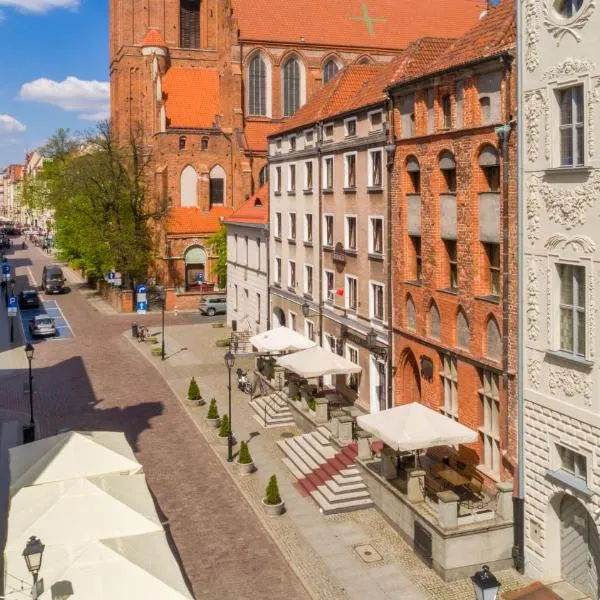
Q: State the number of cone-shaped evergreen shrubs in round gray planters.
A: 5